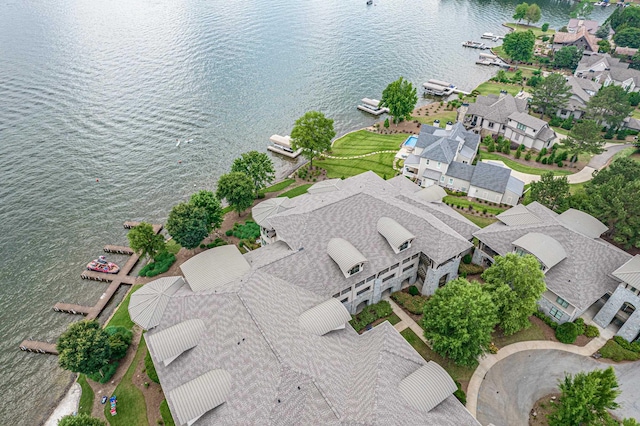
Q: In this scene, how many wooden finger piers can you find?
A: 5